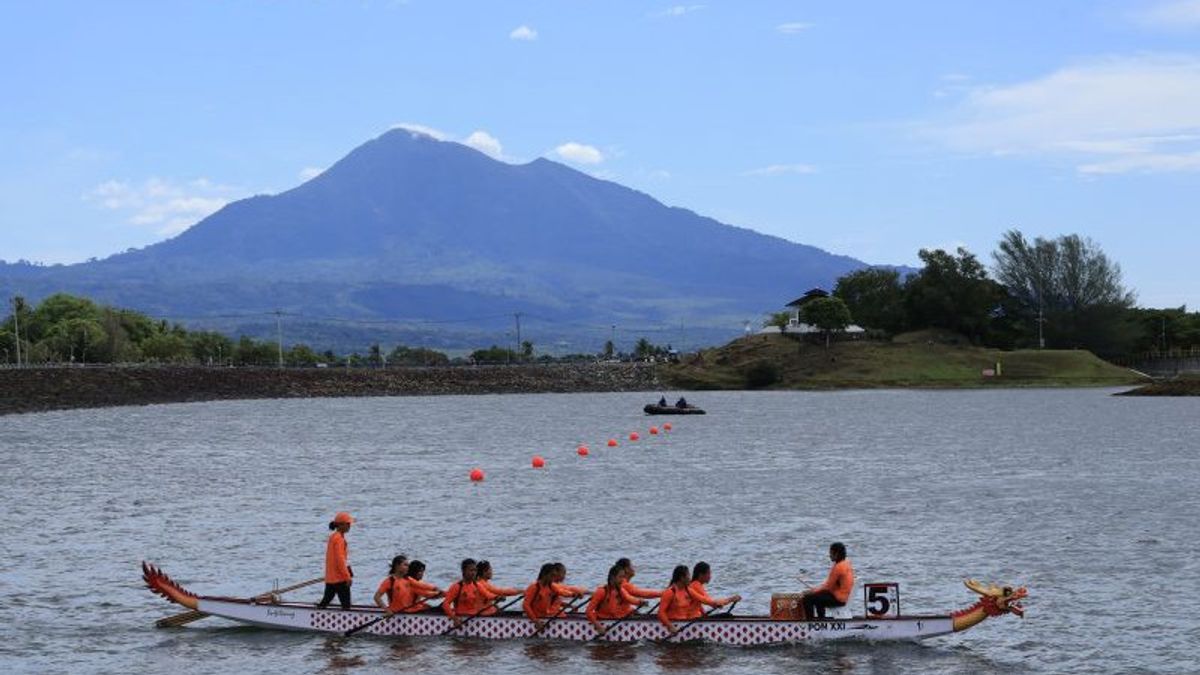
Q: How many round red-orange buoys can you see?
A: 7